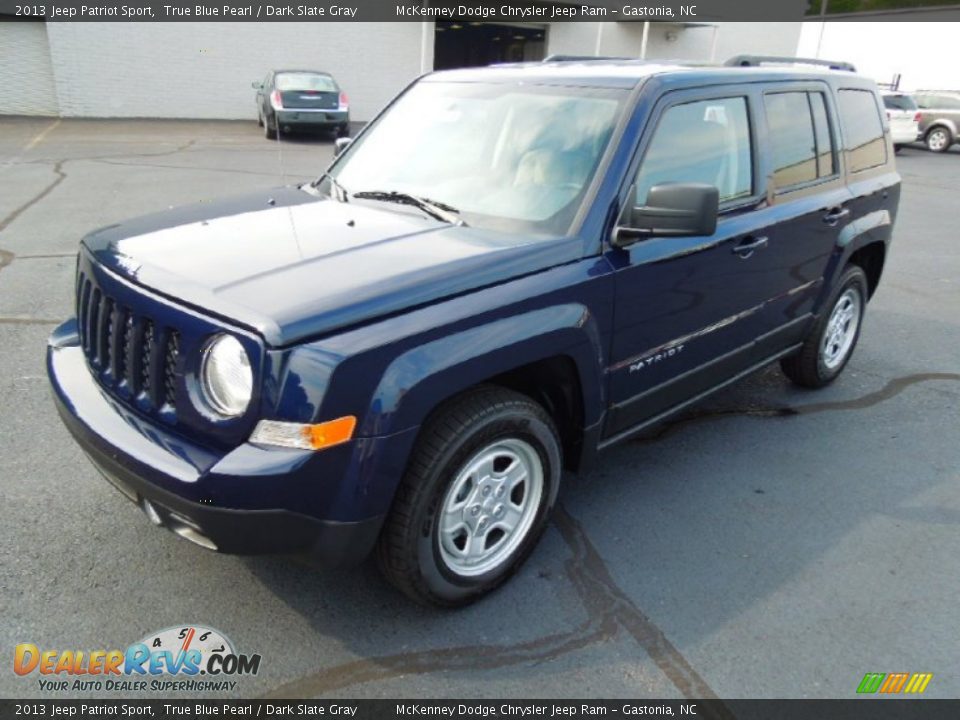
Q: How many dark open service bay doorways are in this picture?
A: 1